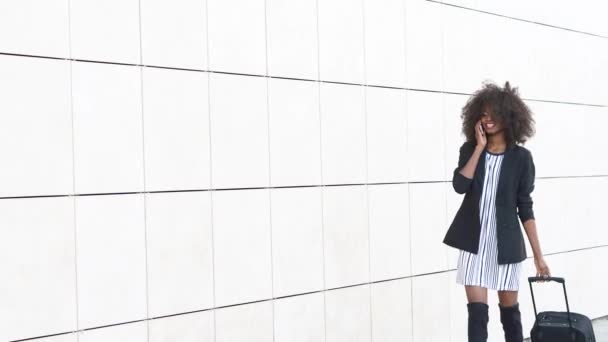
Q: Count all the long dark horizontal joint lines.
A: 4